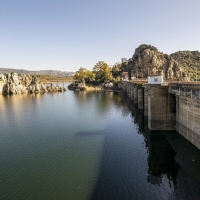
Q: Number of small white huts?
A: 1